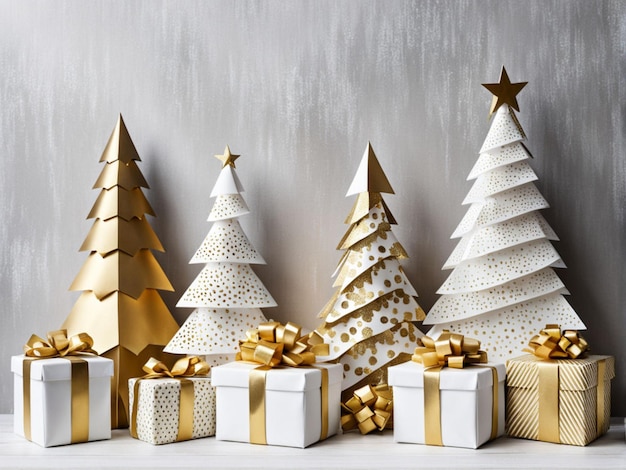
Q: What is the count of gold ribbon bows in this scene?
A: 6